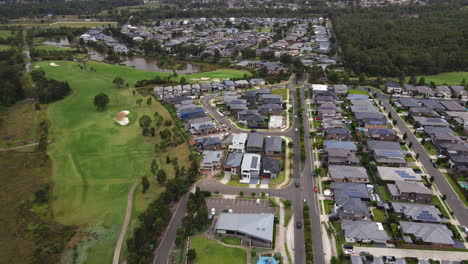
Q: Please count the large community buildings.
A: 1